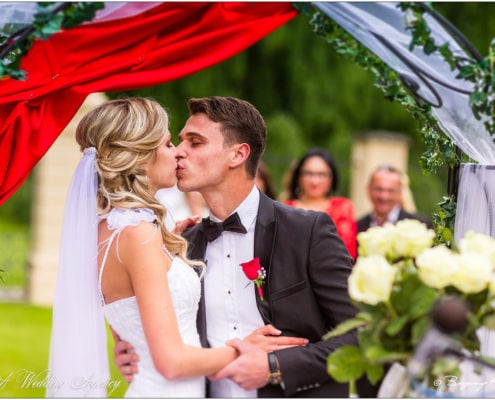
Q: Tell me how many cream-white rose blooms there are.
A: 6